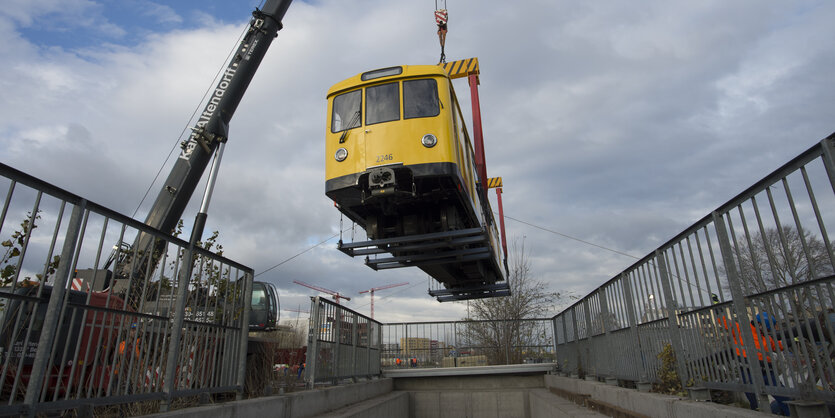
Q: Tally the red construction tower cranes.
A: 2